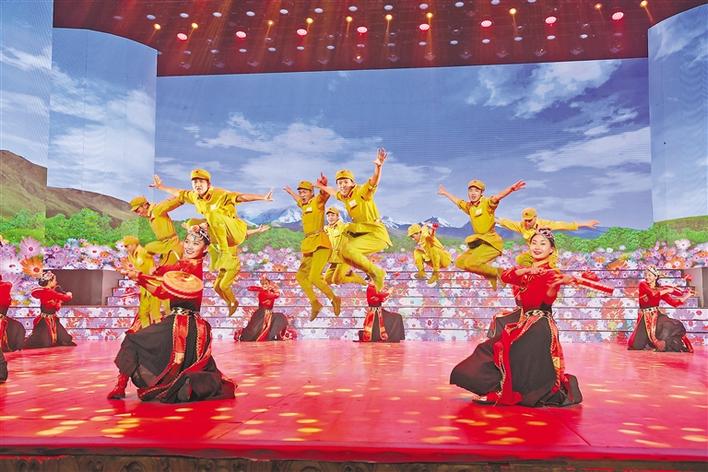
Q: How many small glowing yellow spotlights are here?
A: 10